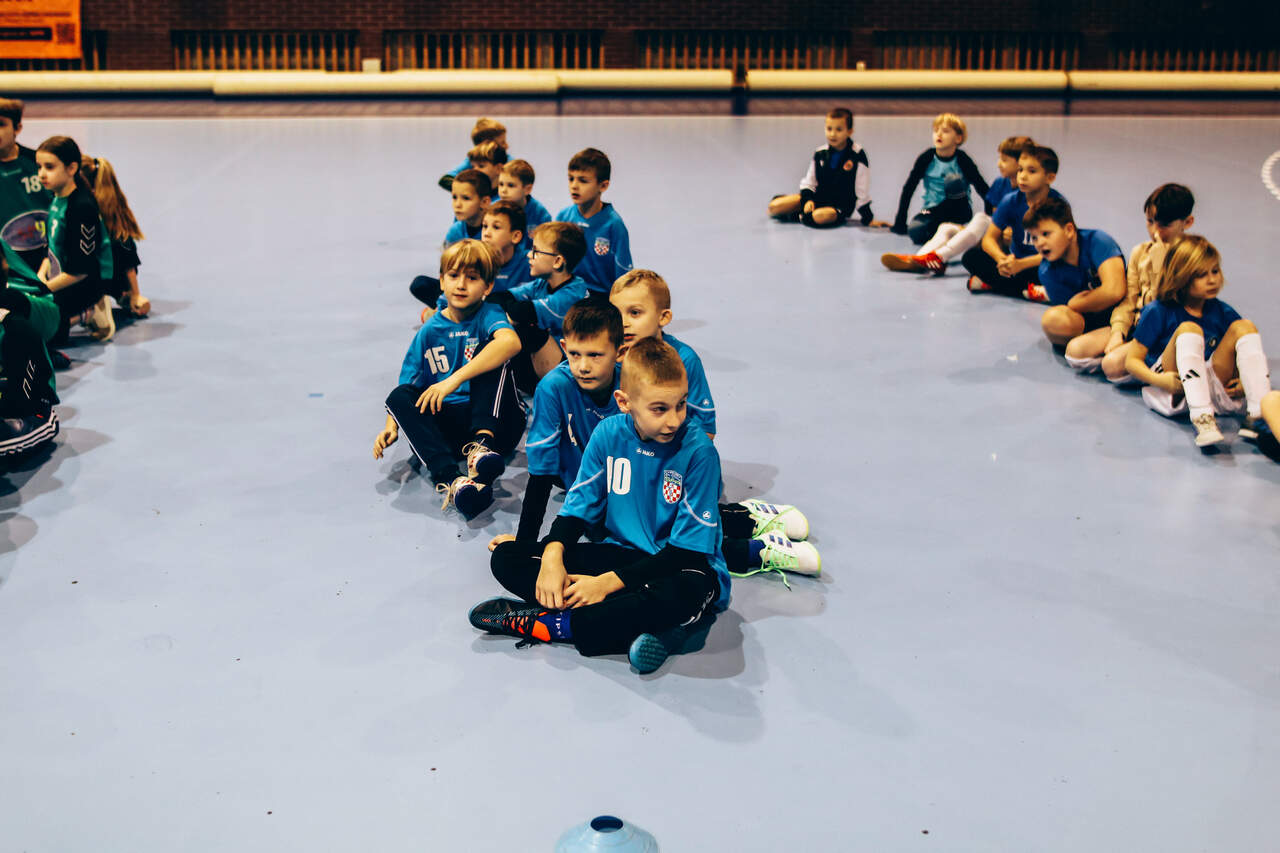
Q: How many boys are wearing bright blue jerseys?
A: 11